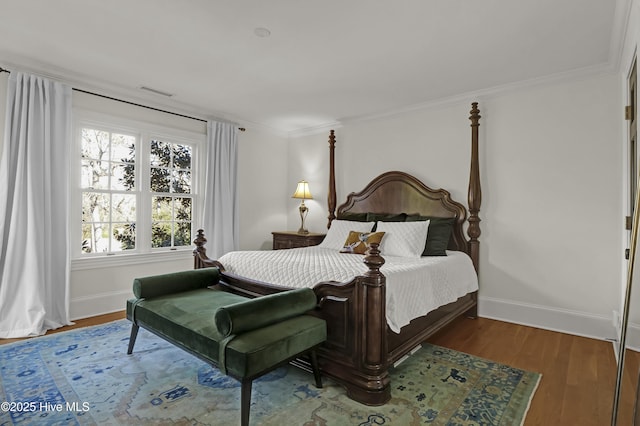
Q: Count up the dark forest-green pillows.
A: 3